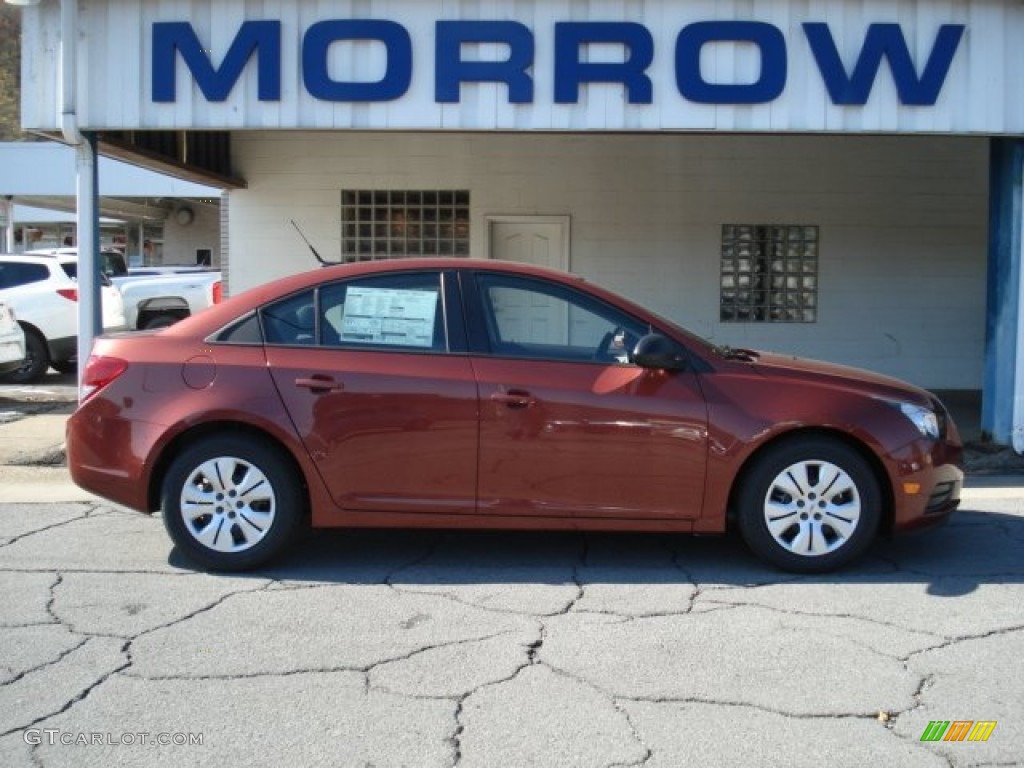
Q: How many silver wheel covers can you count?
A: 2